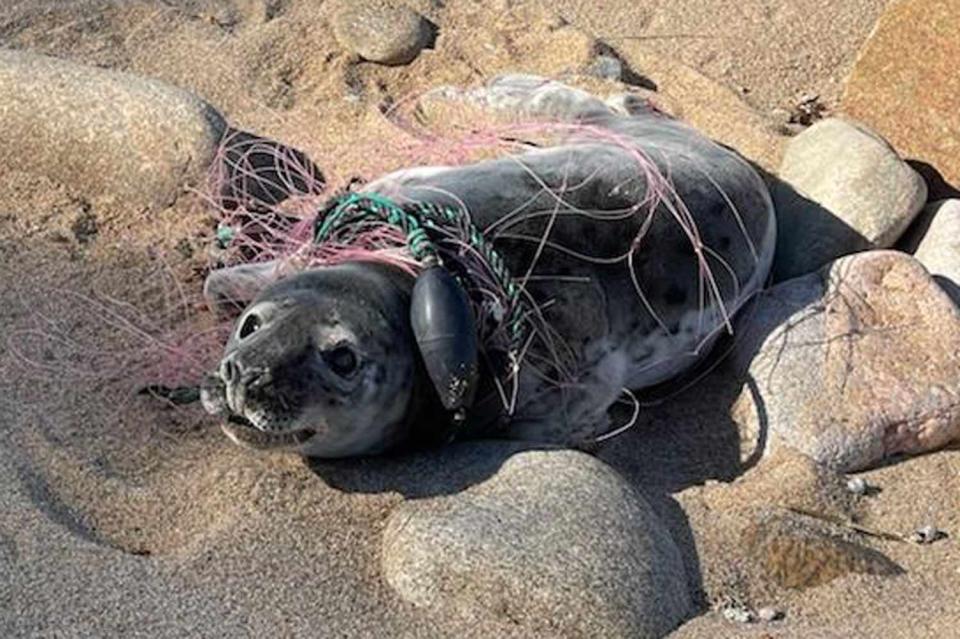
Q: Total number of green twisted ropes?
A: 2